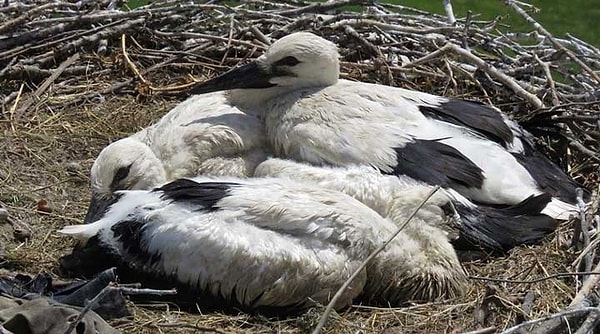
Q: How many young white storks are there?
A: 3